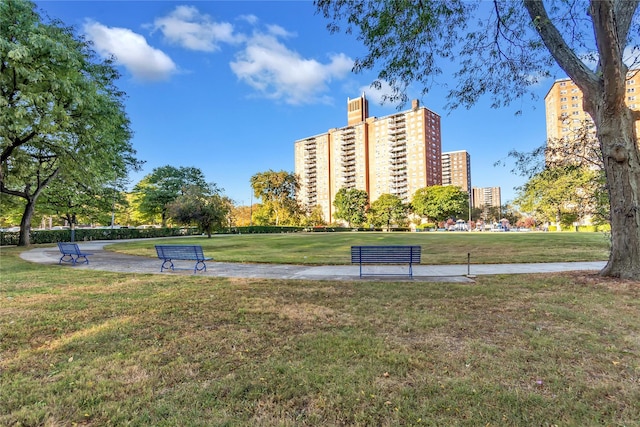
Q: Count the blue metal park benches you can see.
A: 3